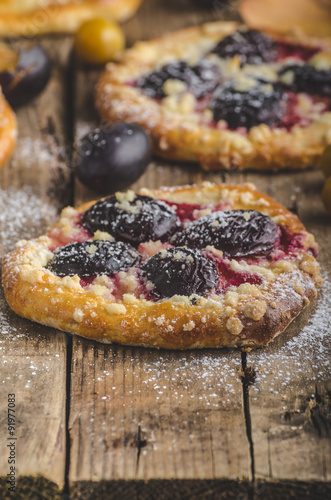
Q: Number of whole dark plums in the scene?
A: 2